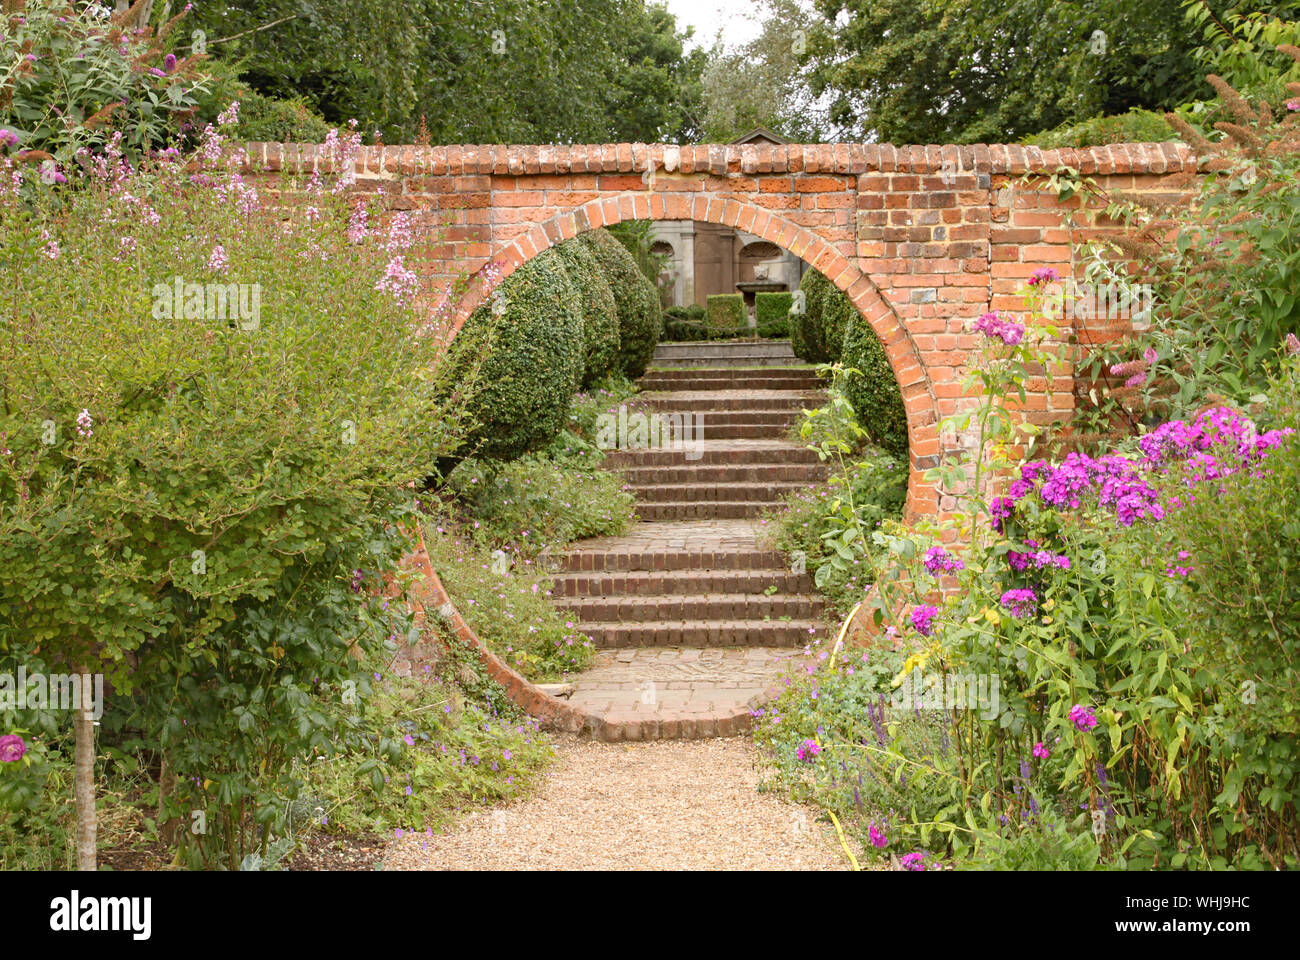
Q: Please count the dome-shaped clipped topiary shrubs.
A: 6